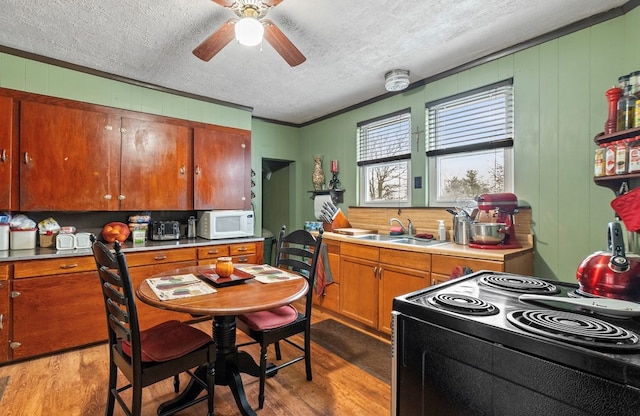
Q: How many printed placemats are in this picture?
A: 2